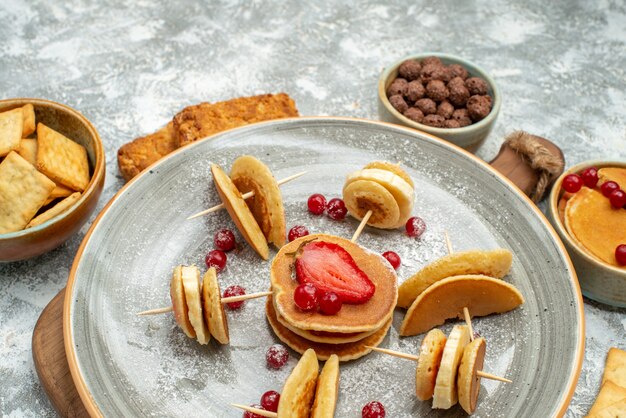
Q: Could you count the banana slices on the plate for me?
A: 3